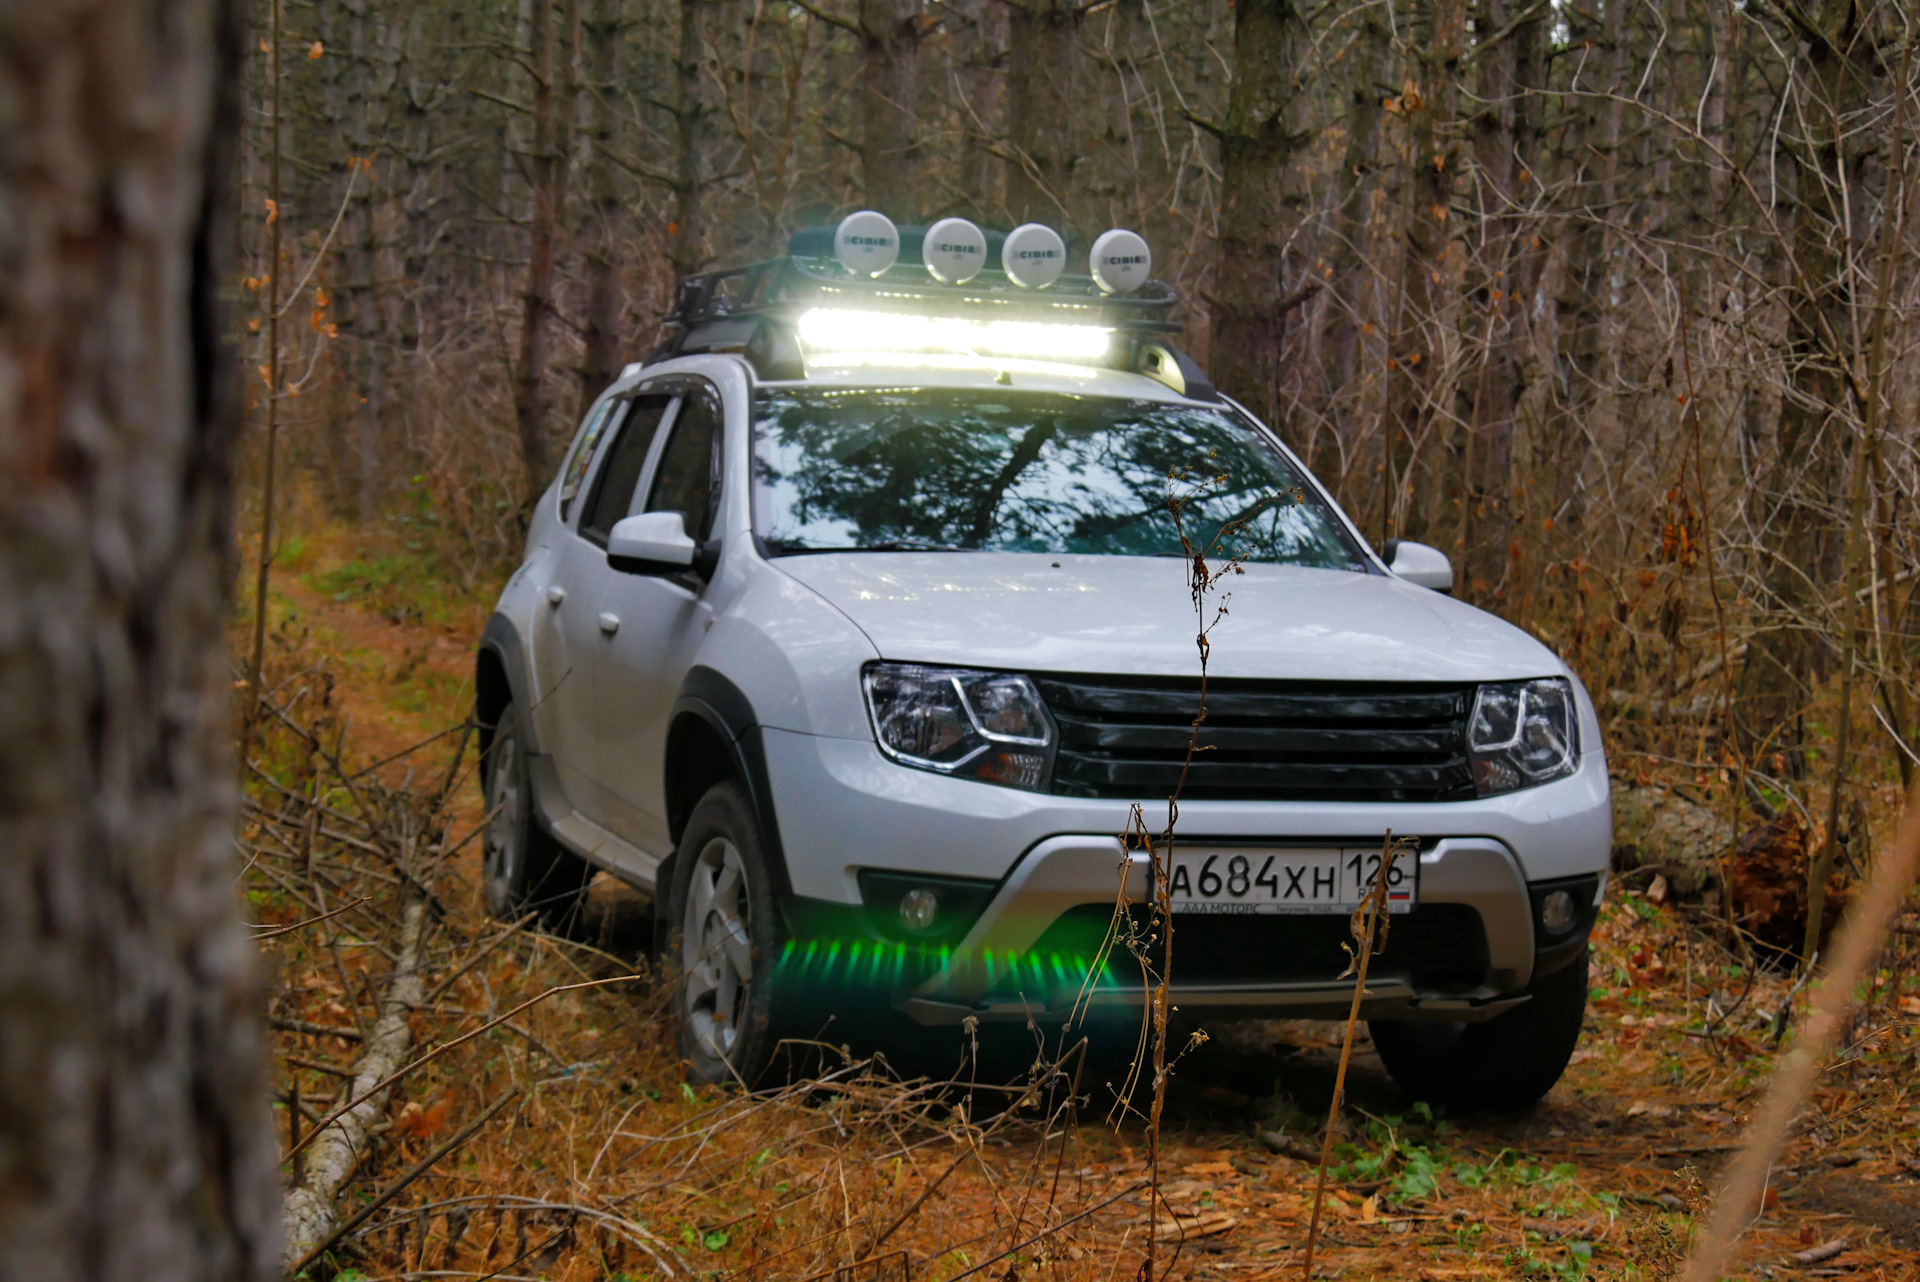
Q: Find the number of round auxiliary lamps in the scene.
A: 4